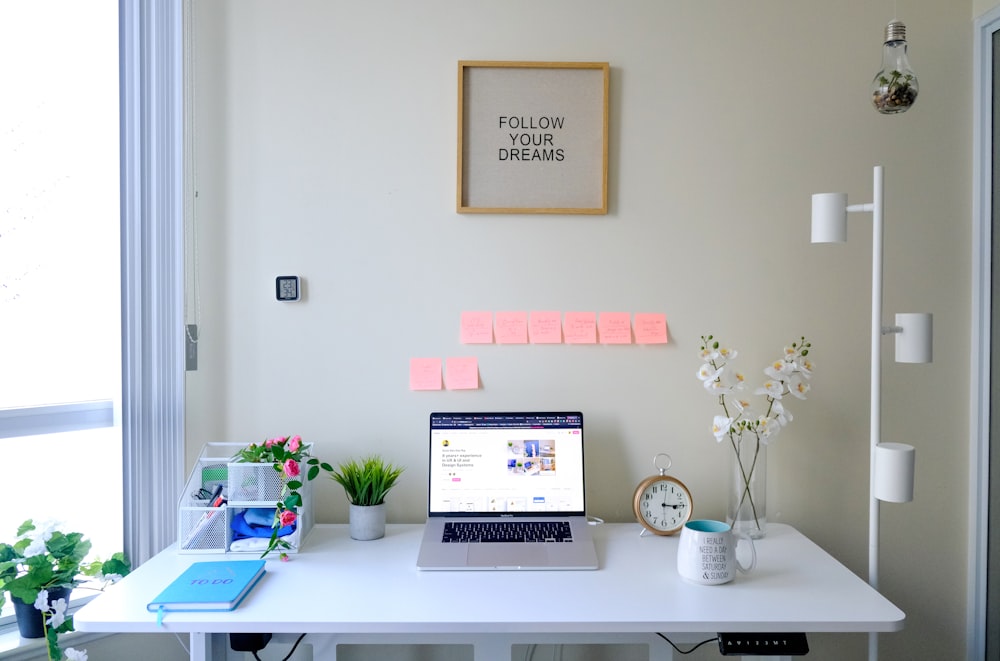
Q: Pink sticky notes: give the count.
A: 8